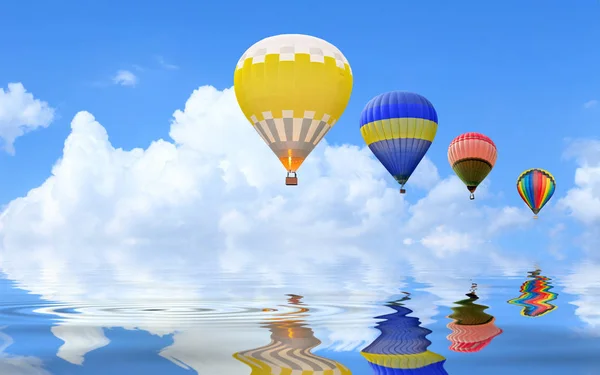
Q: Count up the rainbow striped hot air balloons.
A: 1